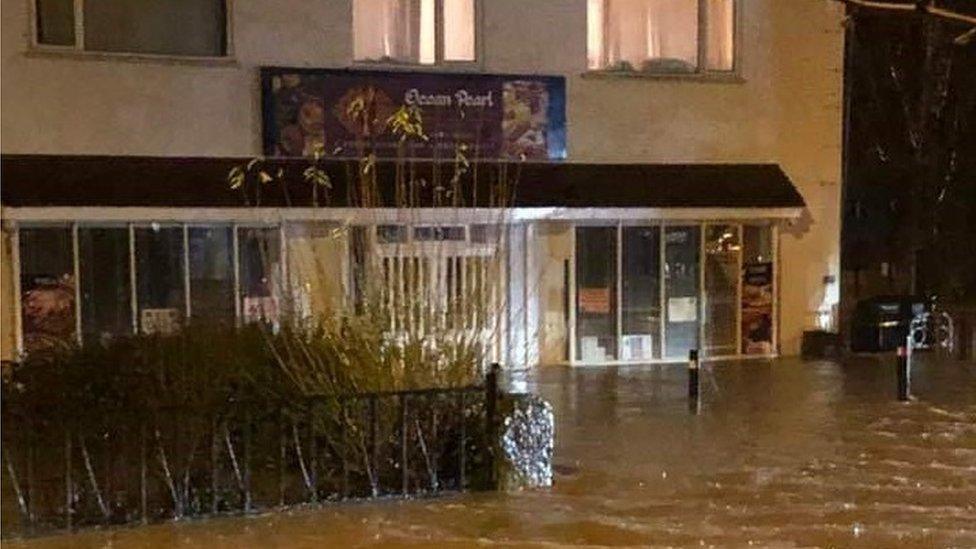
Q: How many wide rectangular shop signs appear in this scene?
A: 1